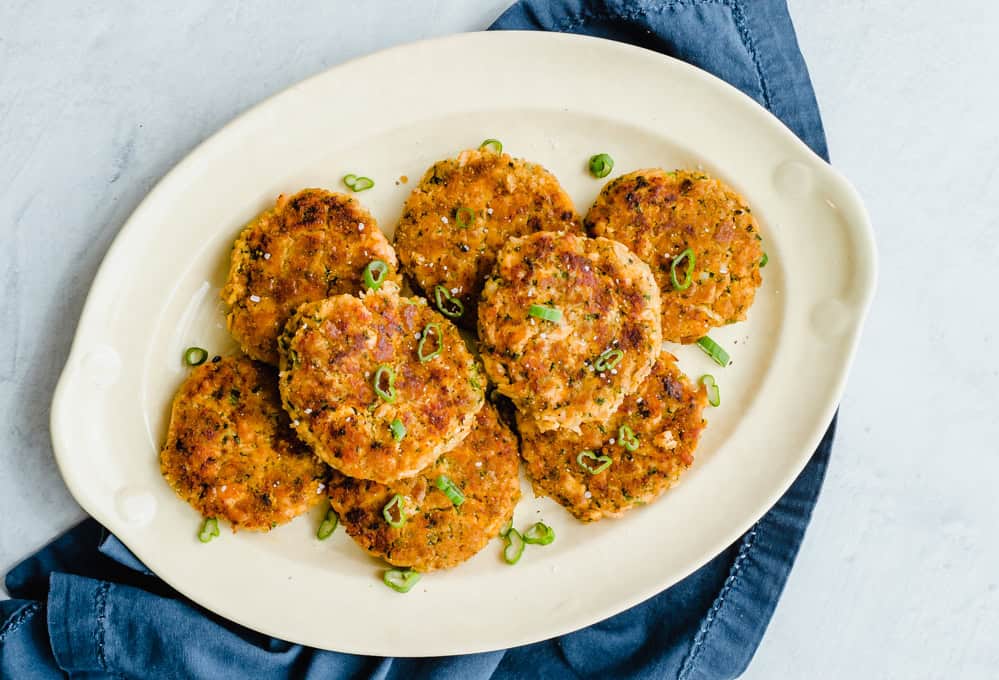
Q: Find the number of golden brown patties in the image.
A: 8